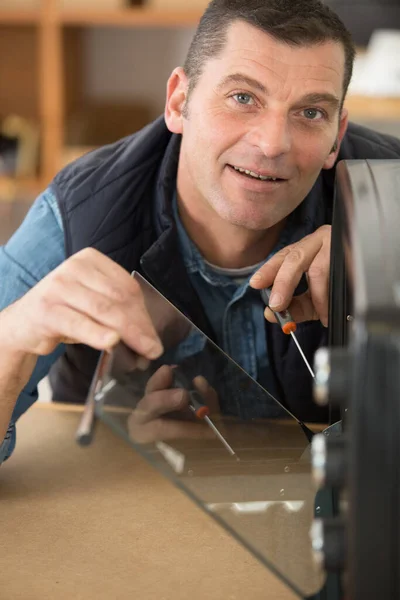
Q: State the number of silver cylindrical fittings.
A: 3